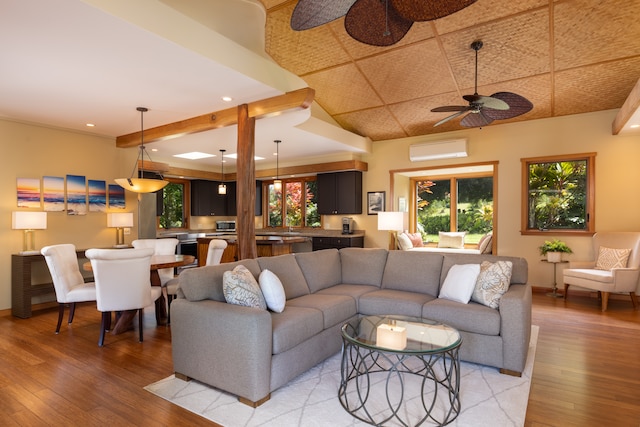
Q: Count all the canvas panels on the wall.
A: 5